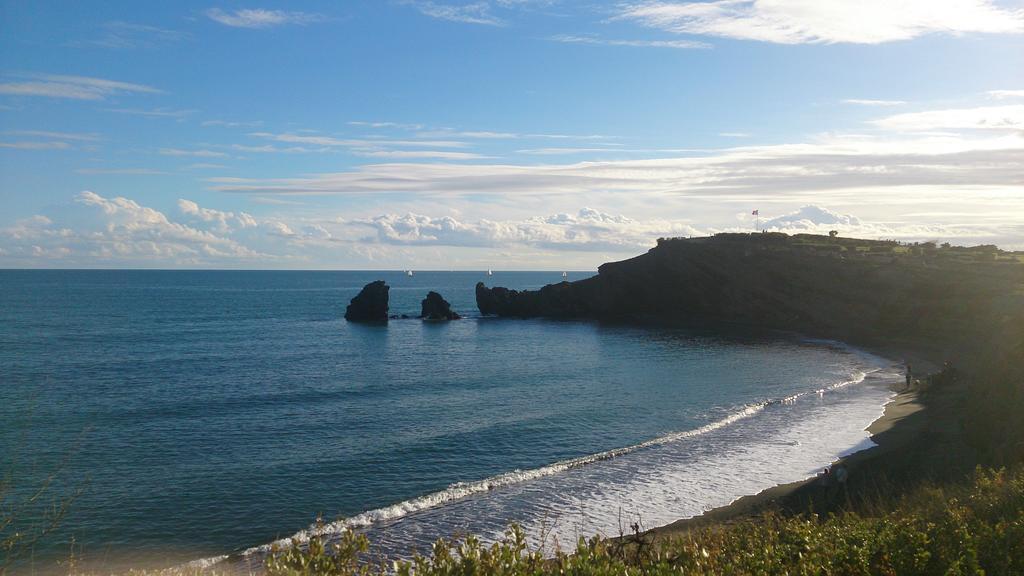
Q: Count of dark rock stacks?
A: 2